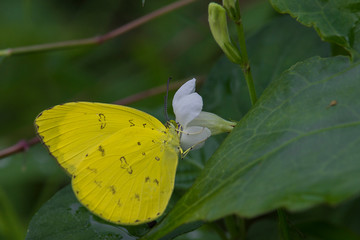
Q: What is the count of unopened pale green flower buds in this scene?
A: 2